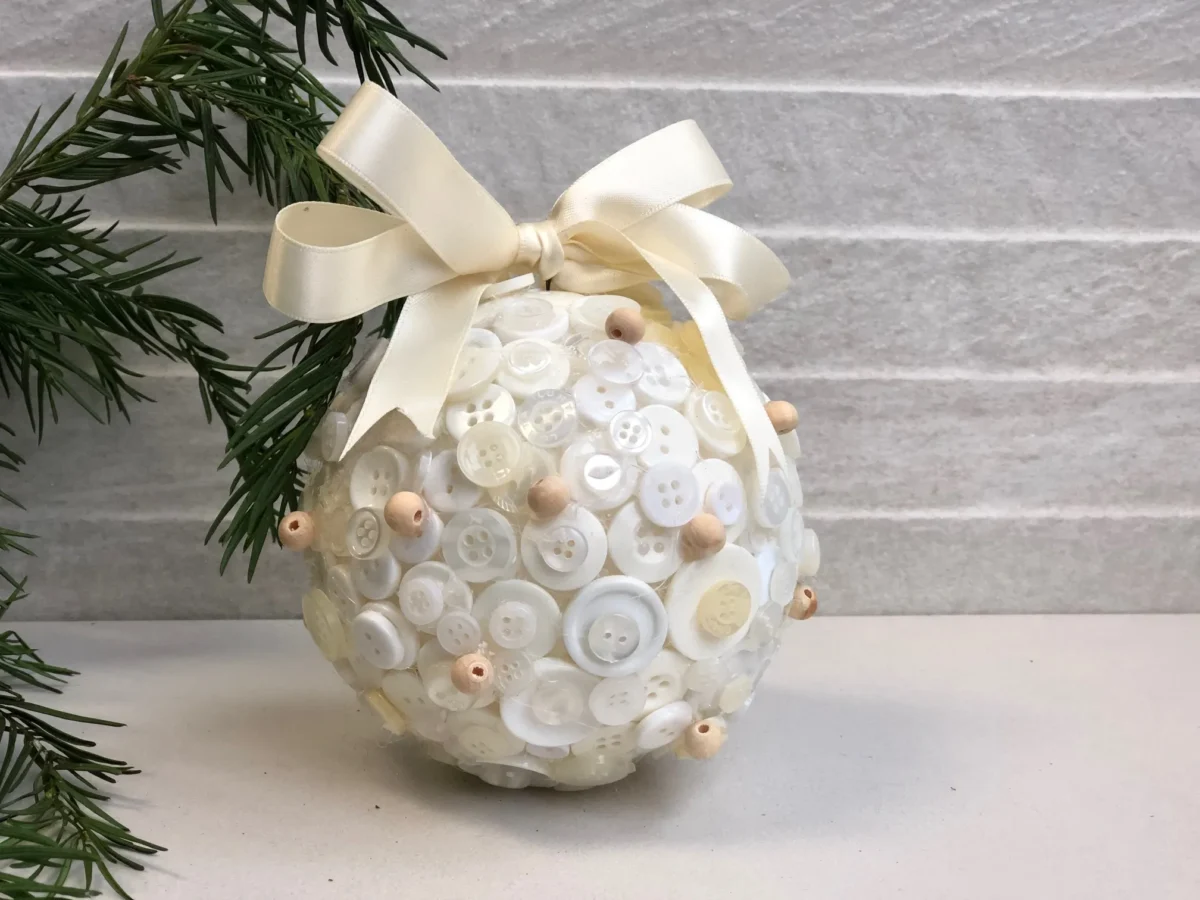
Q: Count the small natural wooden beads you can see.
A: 9